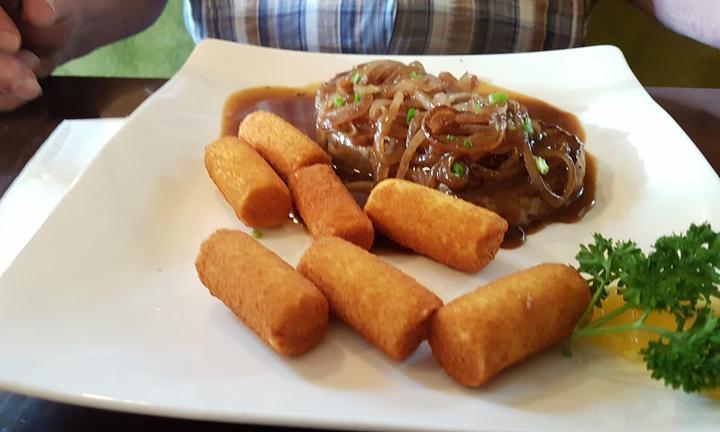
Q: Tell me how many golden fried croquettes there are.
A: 7